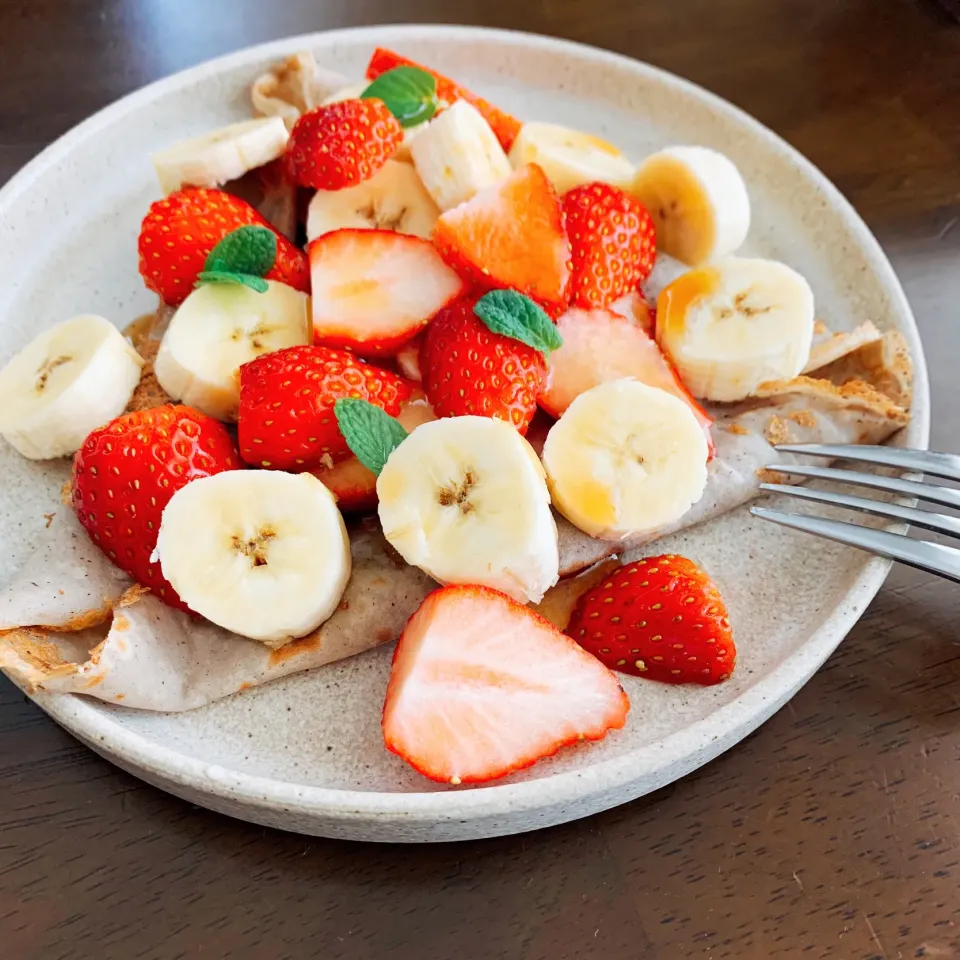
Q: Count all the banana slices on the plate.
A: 12